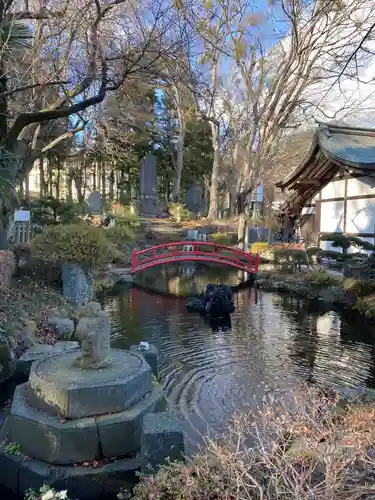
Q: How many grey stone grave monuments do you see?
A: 3